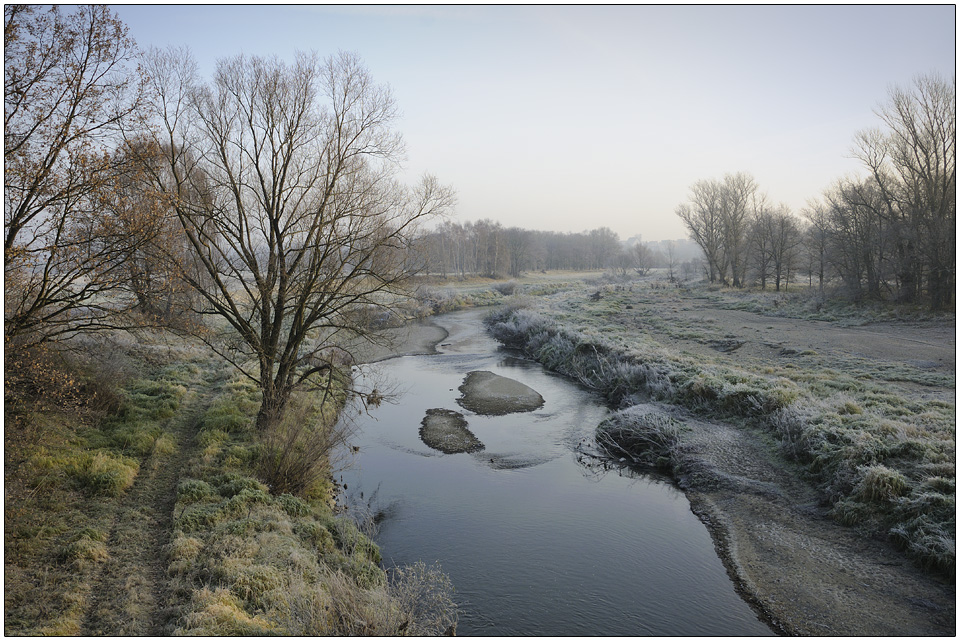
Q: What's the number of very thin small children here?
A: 0